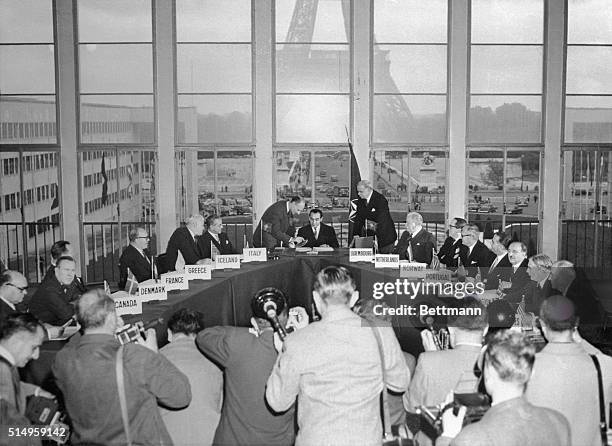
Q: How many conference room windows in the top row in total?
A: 7